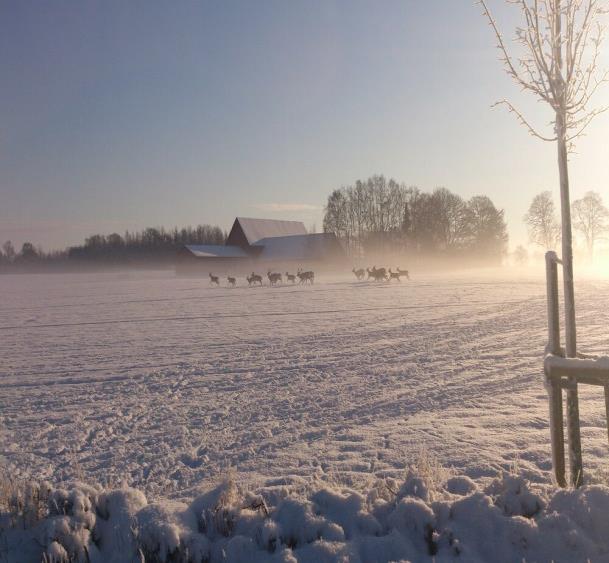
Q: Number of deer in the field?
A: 12